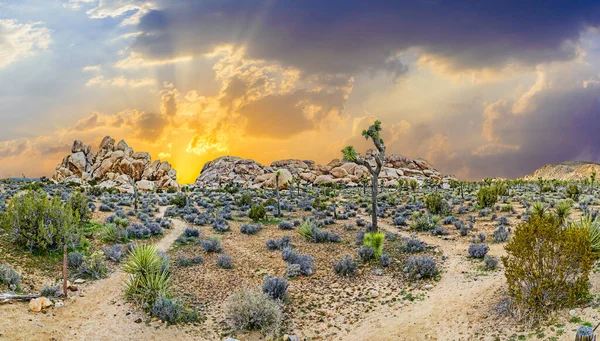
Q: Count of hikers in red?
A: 0